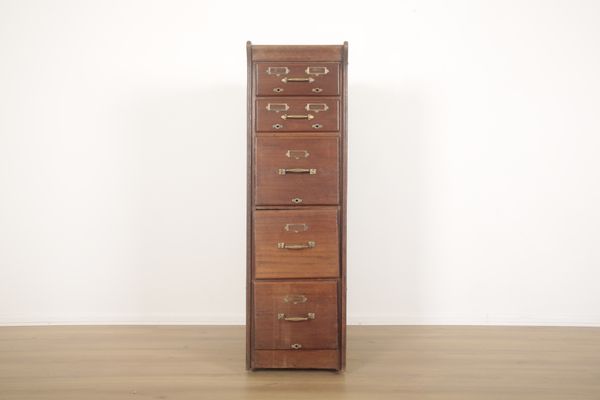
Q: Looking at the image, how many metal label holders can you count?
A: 7